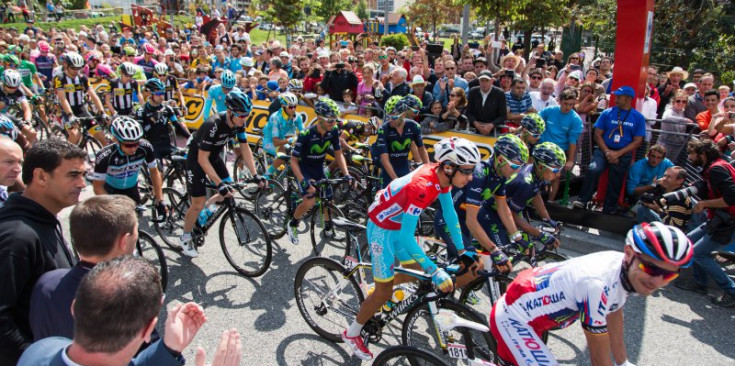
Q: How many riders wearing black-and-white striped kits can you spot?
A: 3